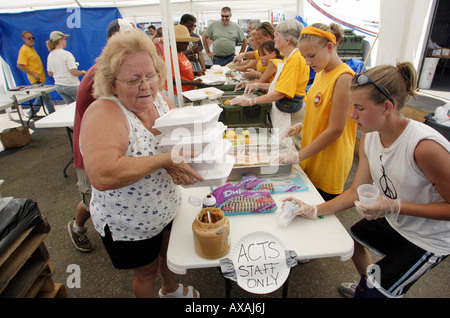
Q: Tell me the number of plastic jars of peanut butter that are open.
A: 1